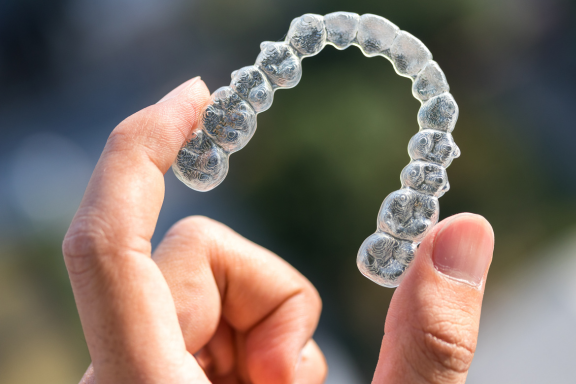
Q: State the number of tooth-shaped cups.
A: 14